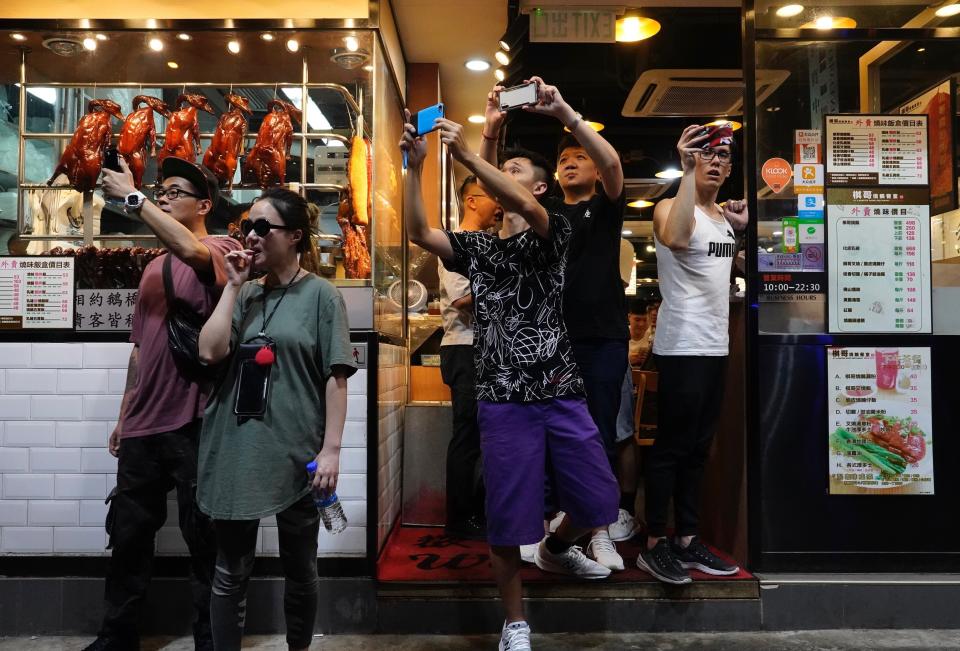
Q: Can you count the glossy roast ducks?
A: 5